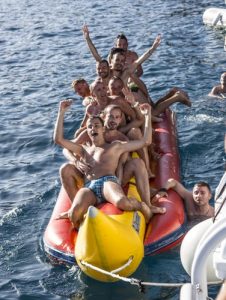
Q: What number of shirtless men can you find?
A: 10